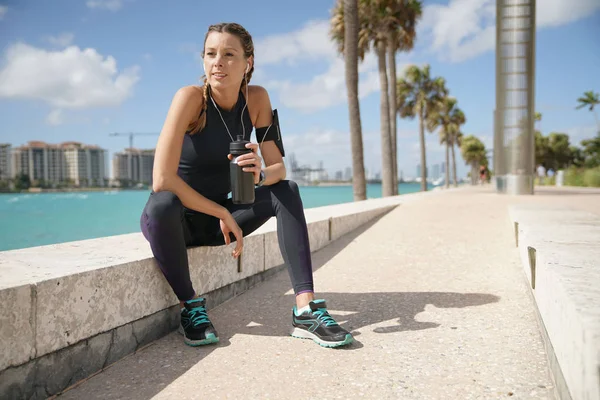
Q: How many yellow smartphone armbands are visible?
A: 0